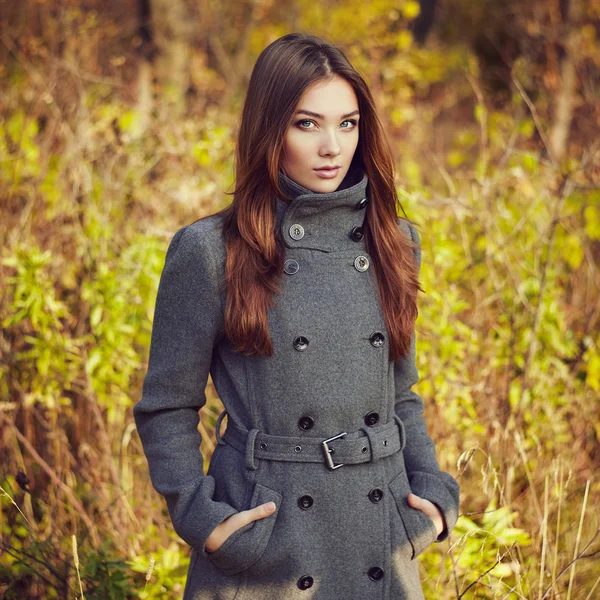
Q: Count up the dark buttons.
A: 10